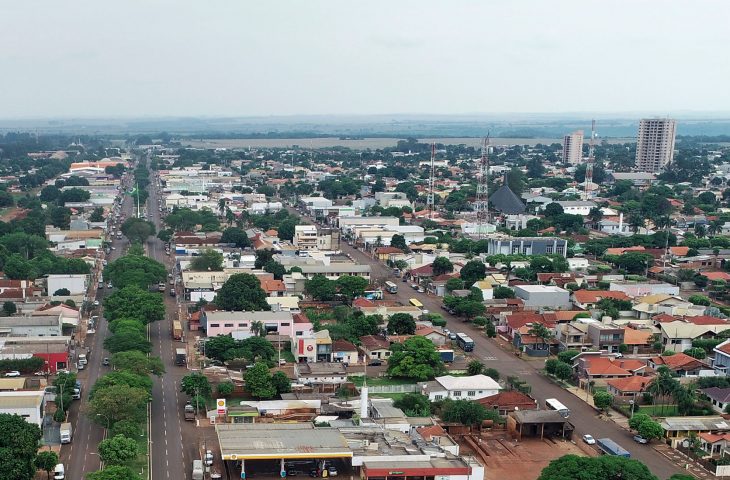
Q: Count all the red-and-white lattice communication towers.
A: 3